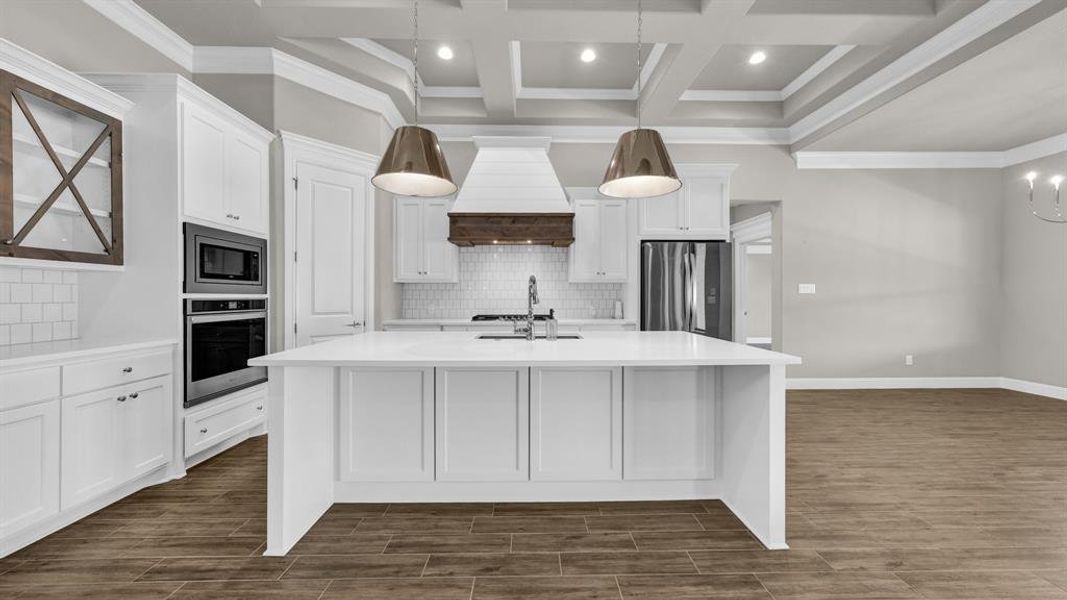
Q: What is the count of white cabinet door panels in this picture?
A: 15